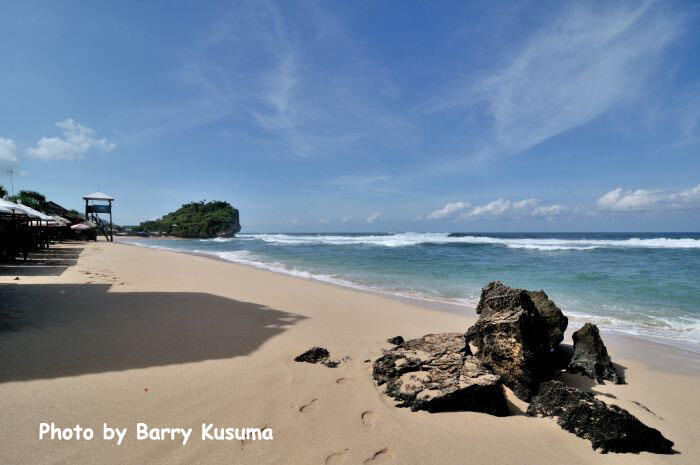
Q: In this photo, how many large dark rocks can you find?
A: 4